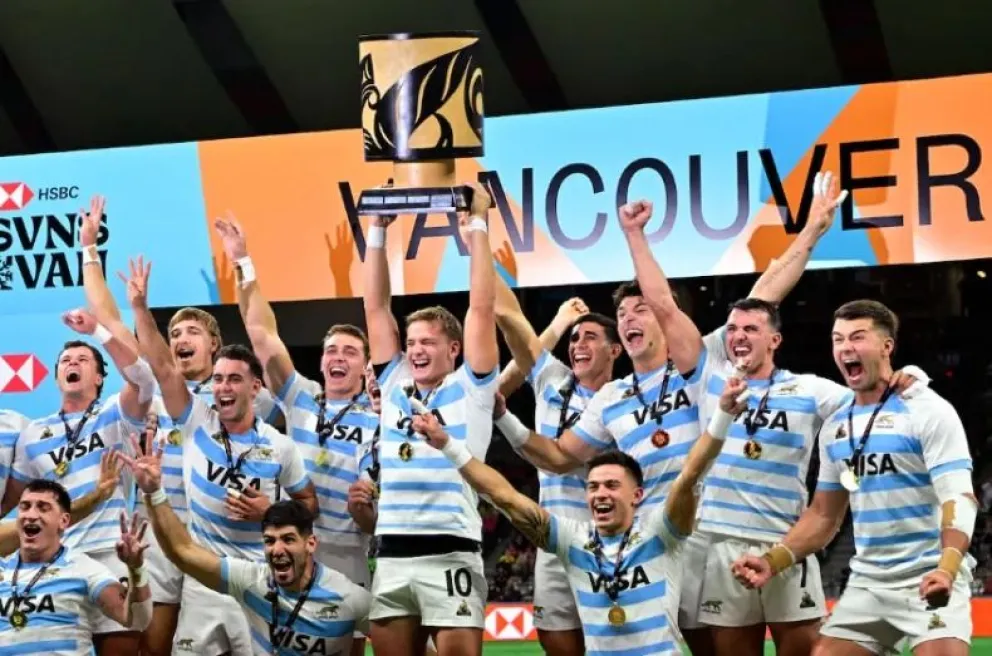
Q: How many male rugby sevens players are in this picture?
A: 13